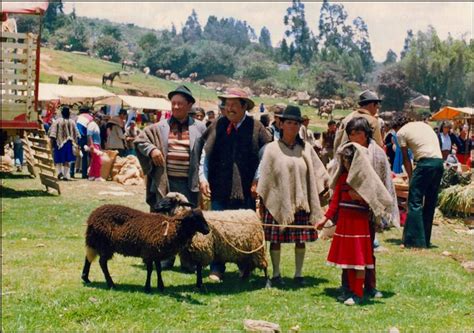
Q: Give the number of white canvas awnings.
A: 2